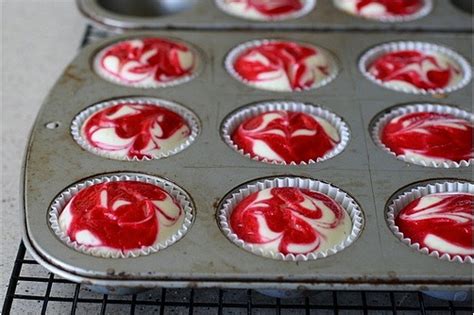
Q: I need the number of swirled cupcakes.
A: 11